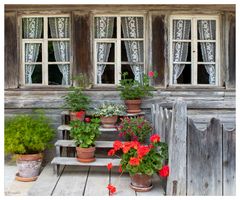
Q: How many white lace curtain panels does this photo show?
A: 6